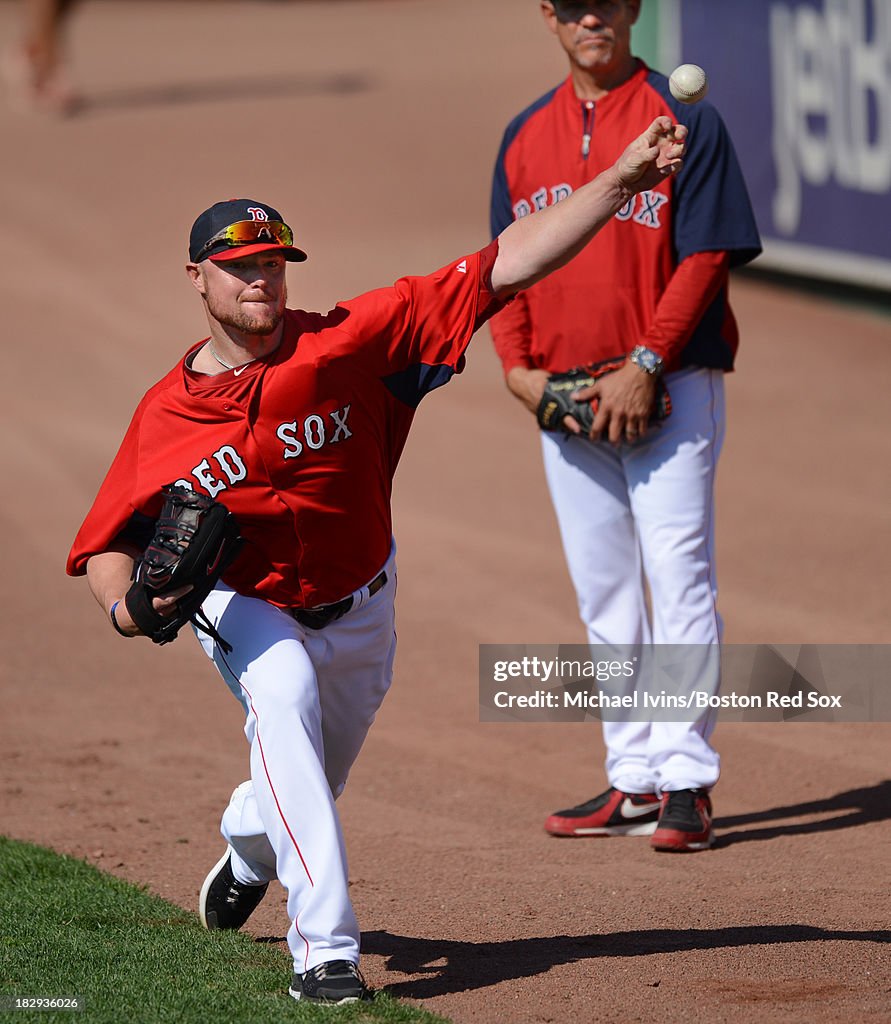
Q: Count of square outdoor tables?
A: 0